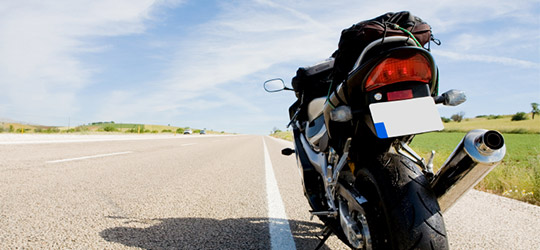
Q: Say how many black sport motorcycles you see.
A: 1